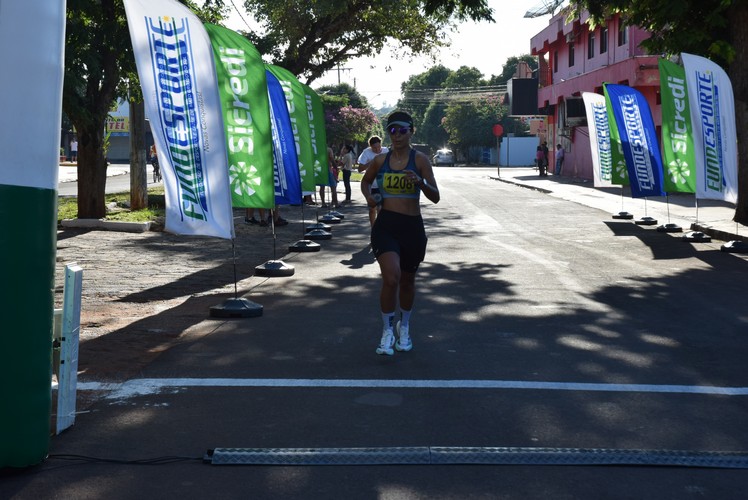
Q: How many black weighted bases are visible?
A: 12